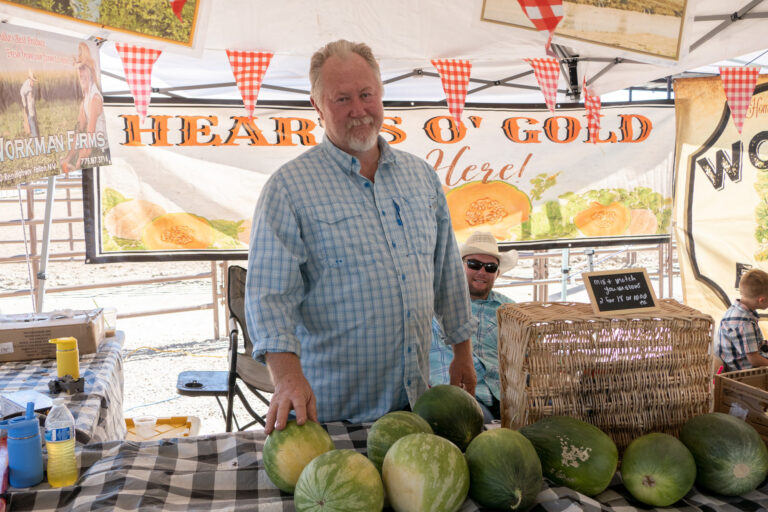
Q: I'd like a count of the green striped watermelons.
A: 4